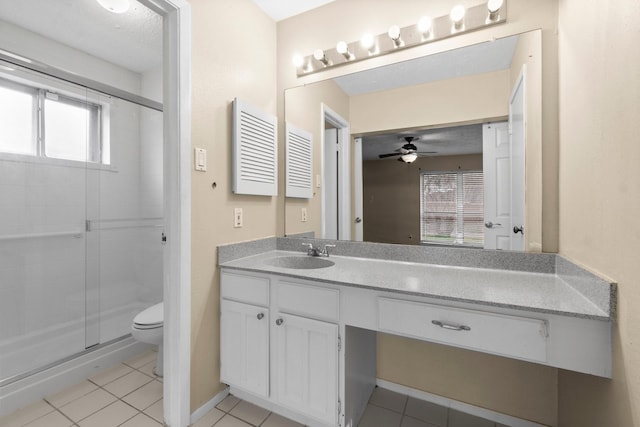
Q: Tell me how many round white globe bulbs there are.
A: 8